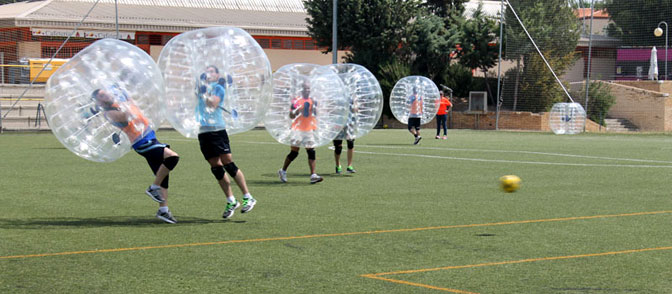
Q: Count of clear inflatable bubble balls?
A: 6